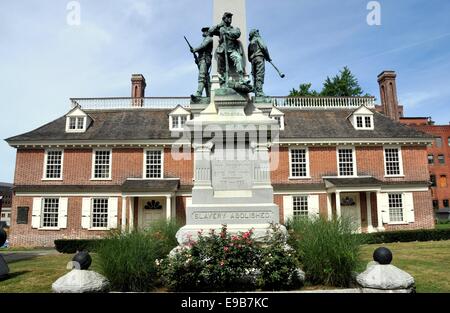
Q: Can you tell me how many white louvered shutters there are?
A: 8